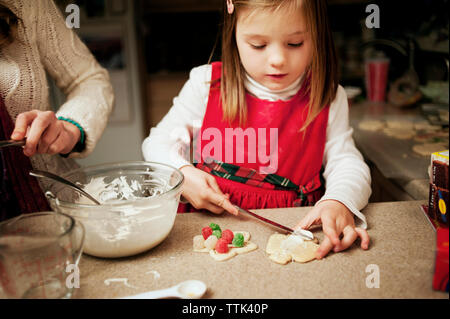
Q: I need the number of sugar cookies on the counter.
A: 2